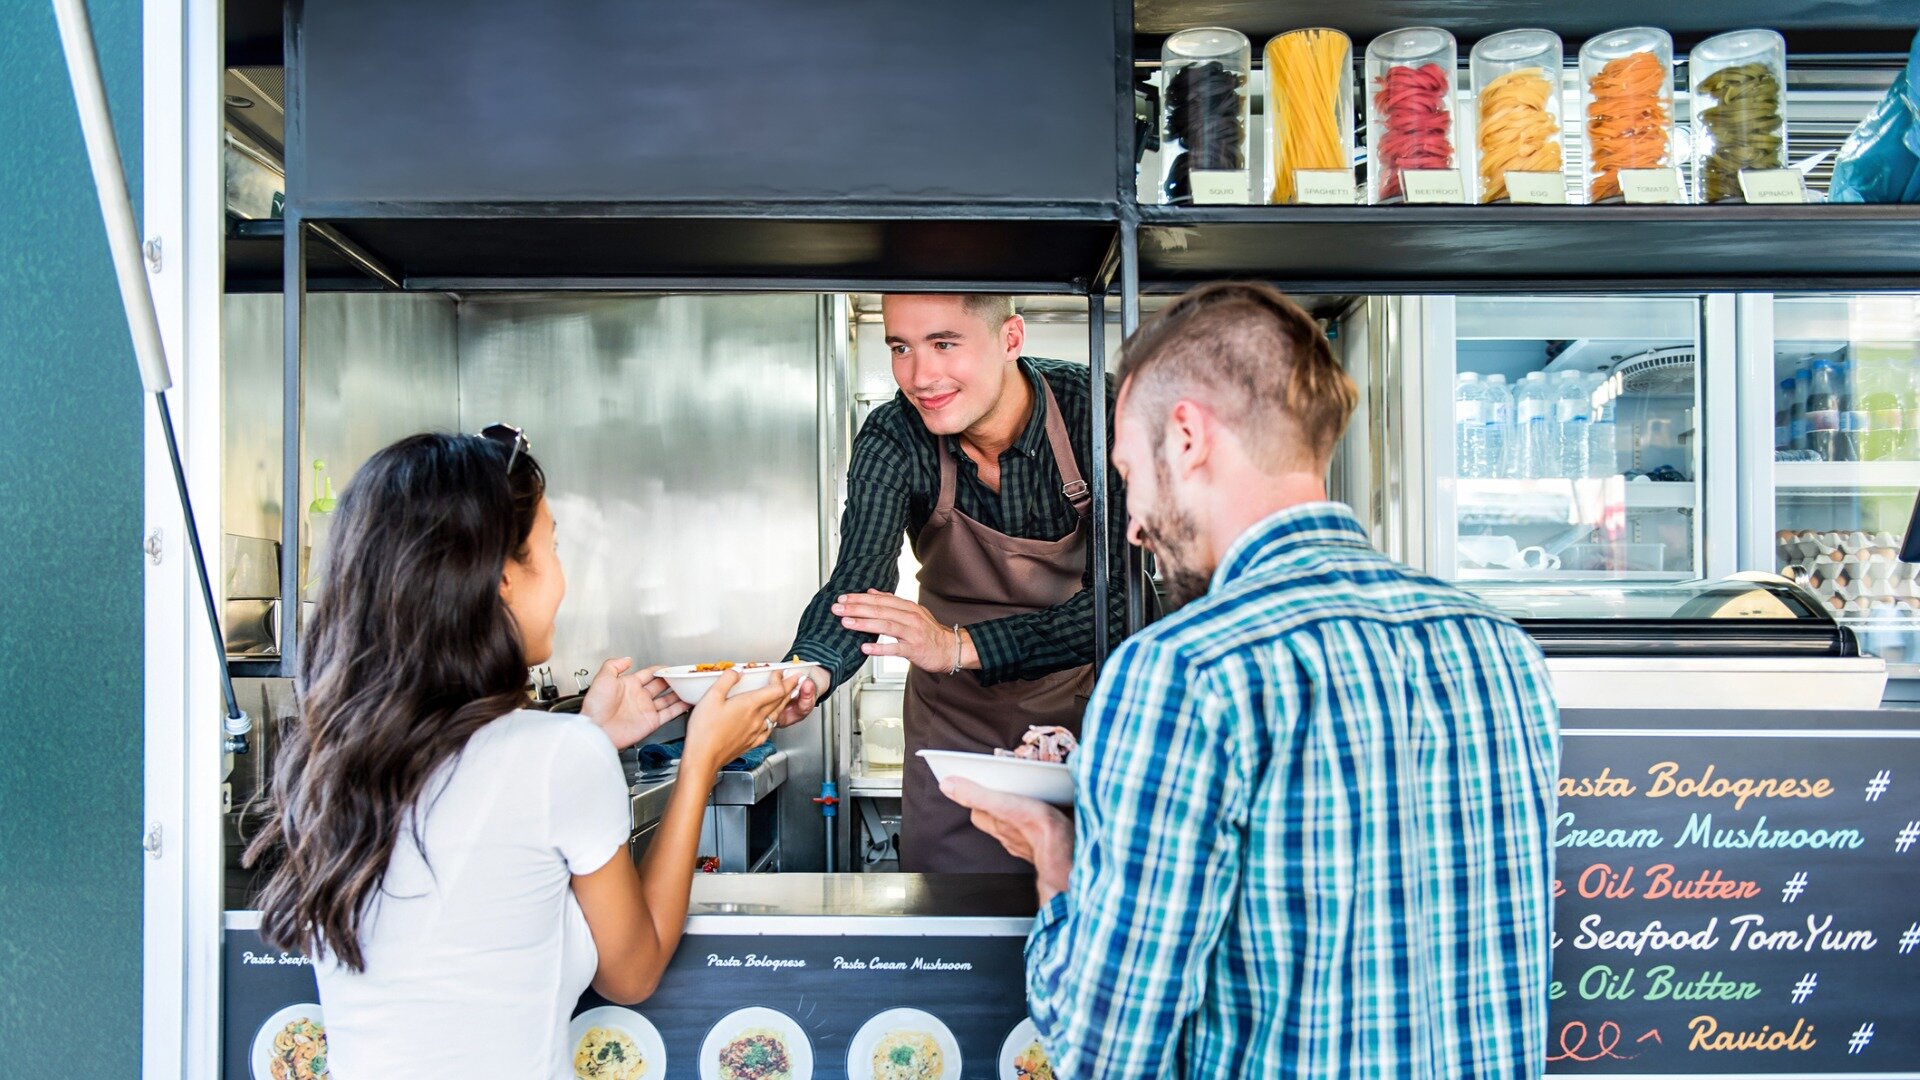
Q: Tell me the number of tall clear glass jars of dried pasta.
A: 6